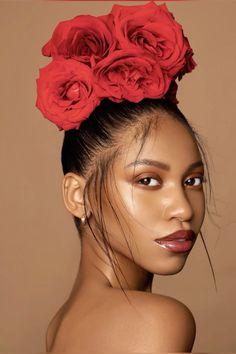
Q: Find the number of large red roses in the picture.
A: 4